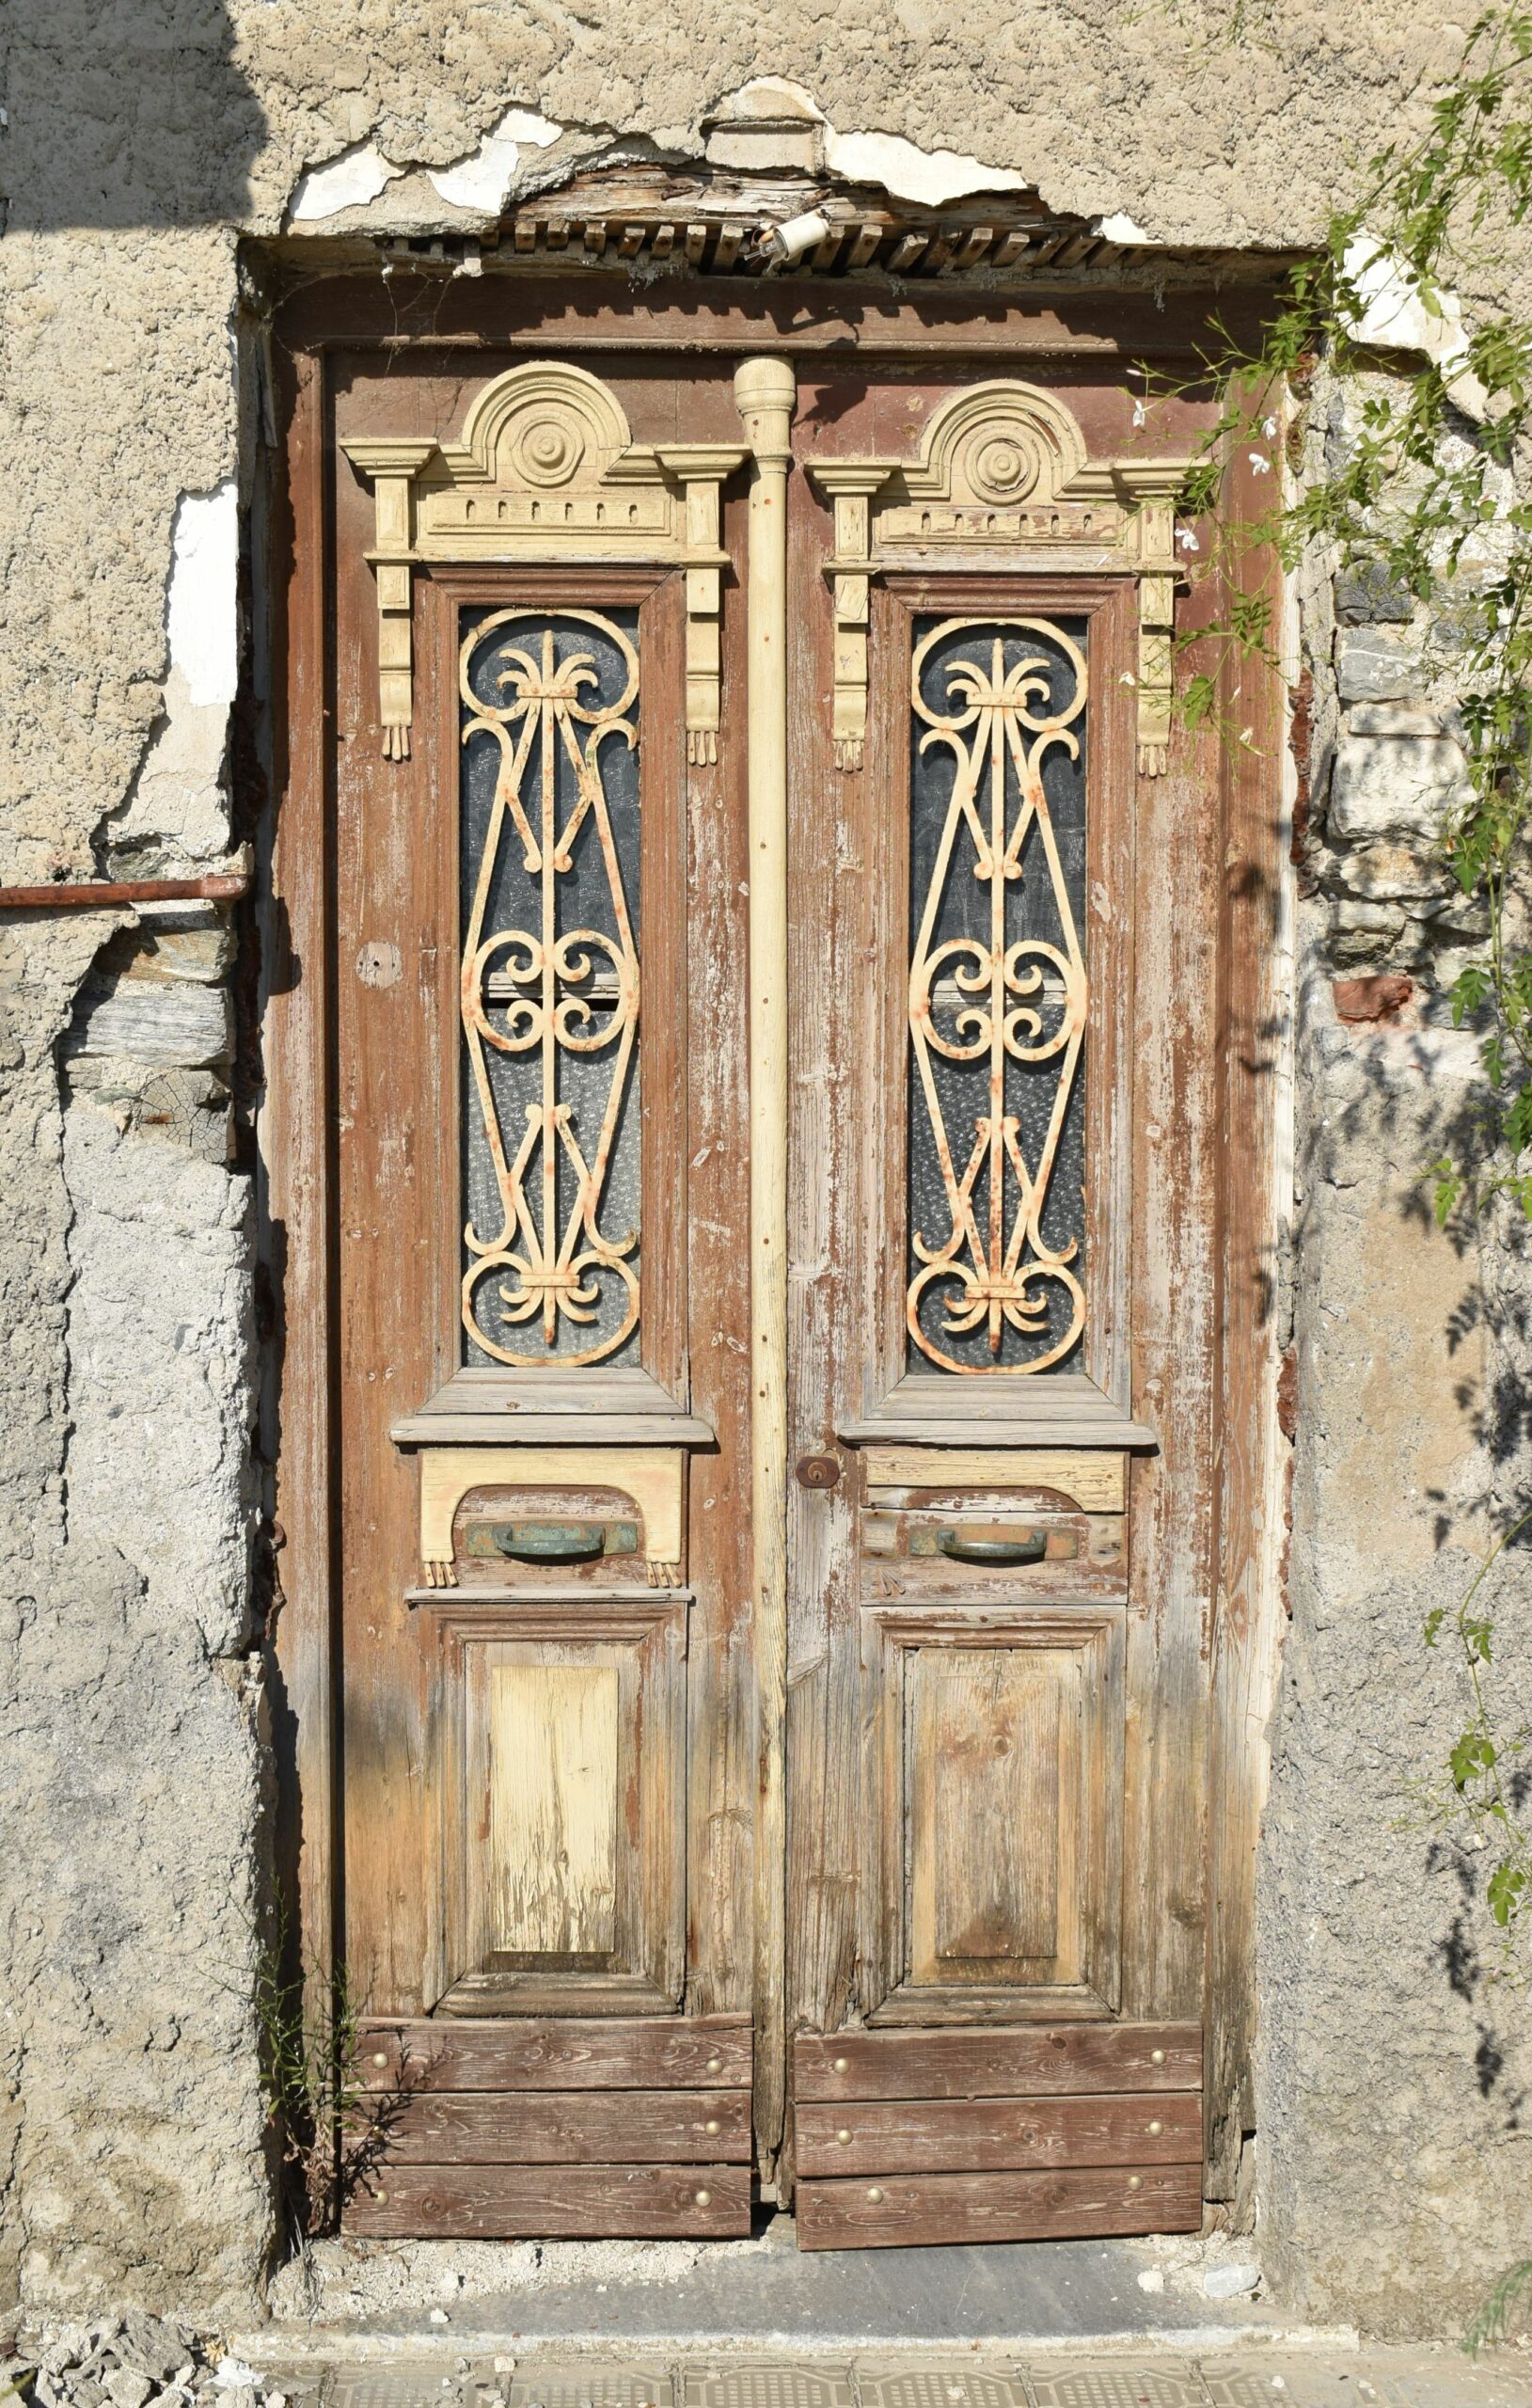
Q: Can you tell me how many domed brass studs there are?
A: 12